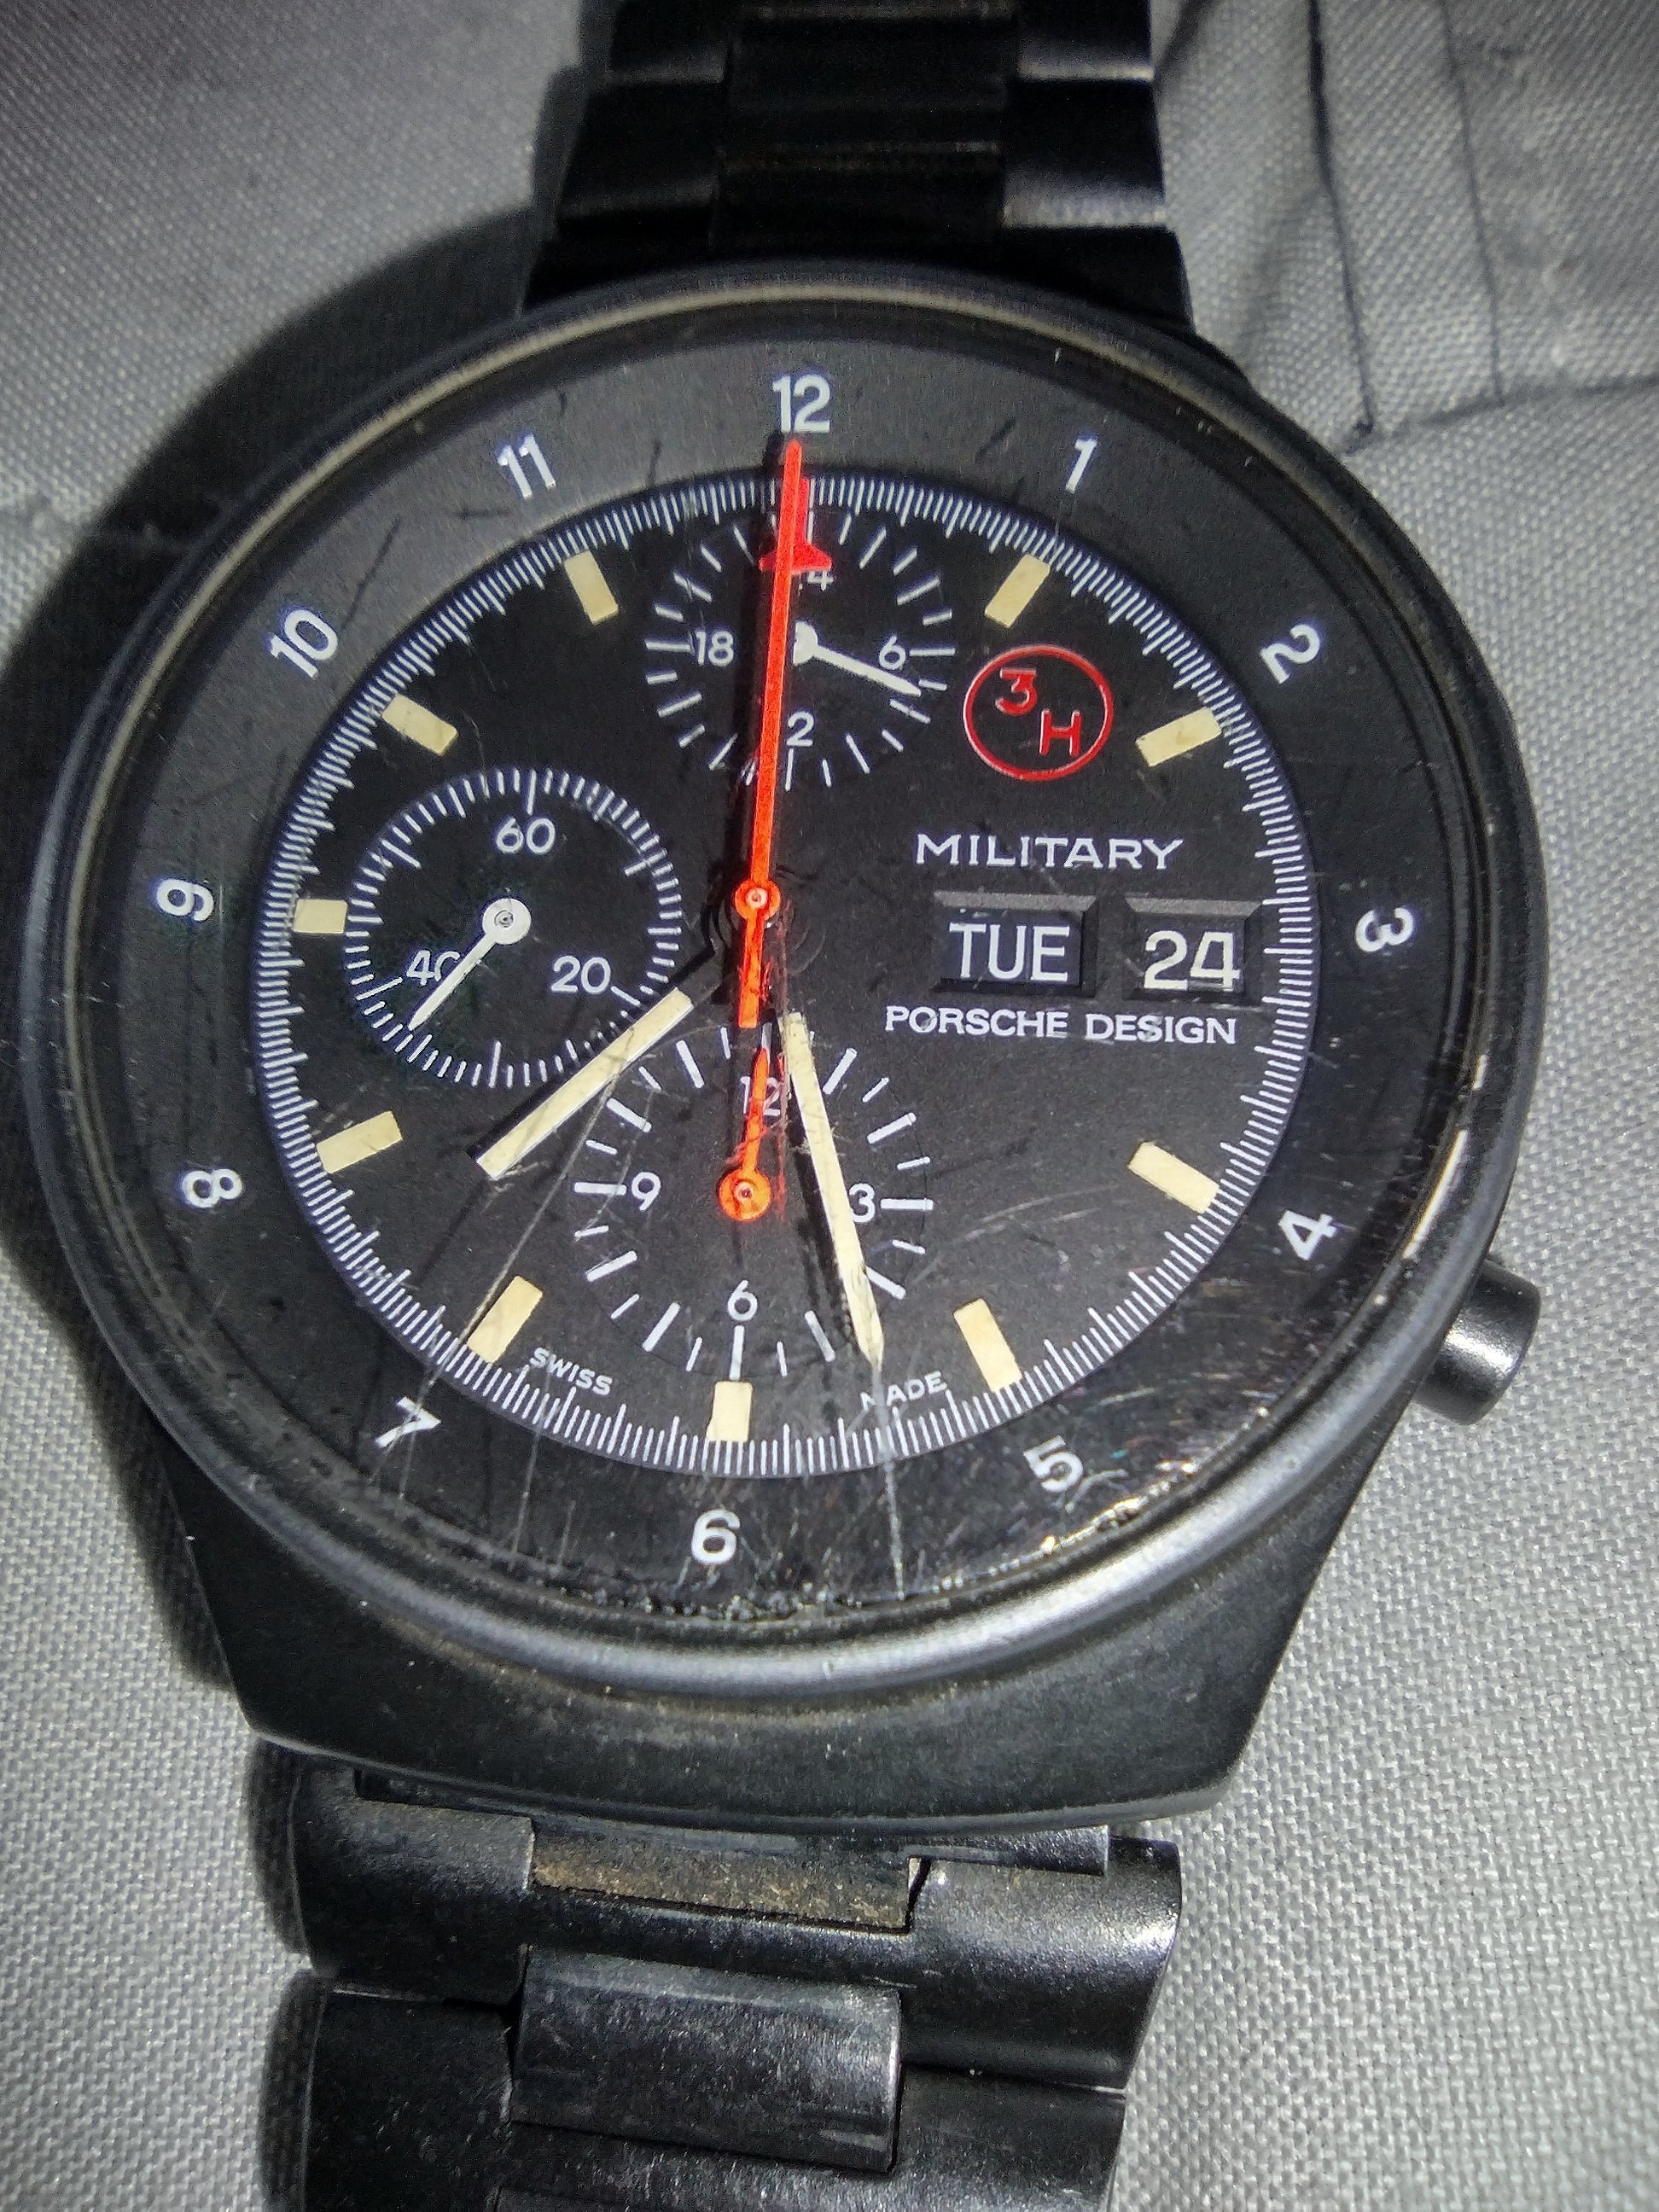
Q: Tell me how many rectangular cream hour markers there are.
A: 10